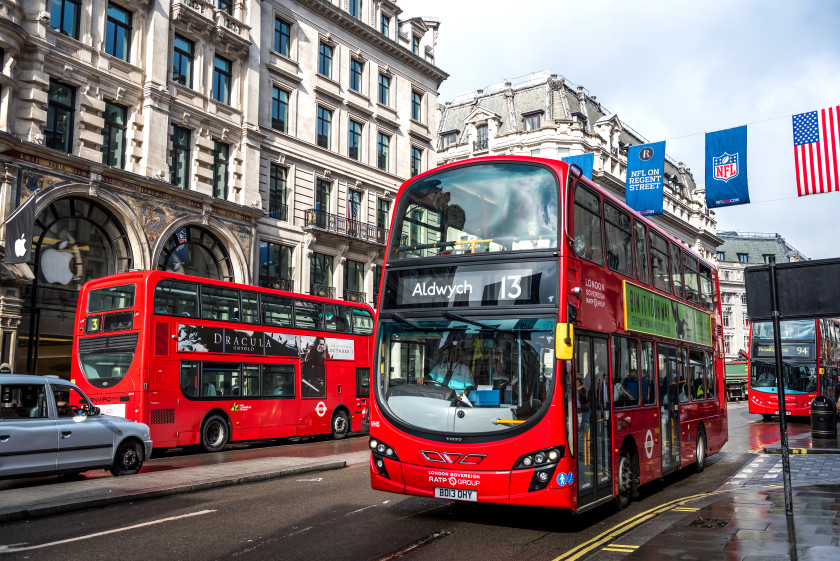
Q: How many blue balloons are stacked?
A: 0